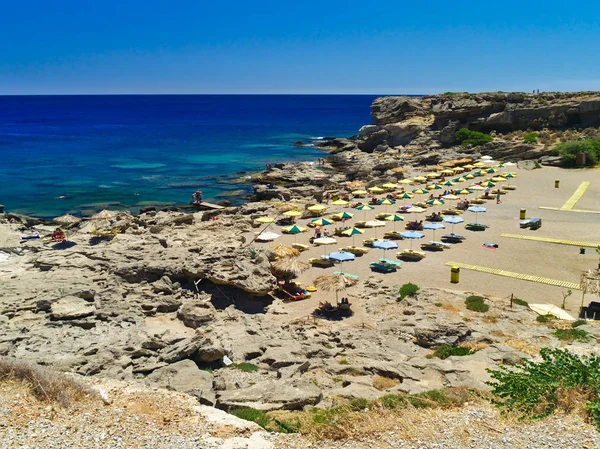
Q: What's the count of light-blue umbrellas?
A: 6